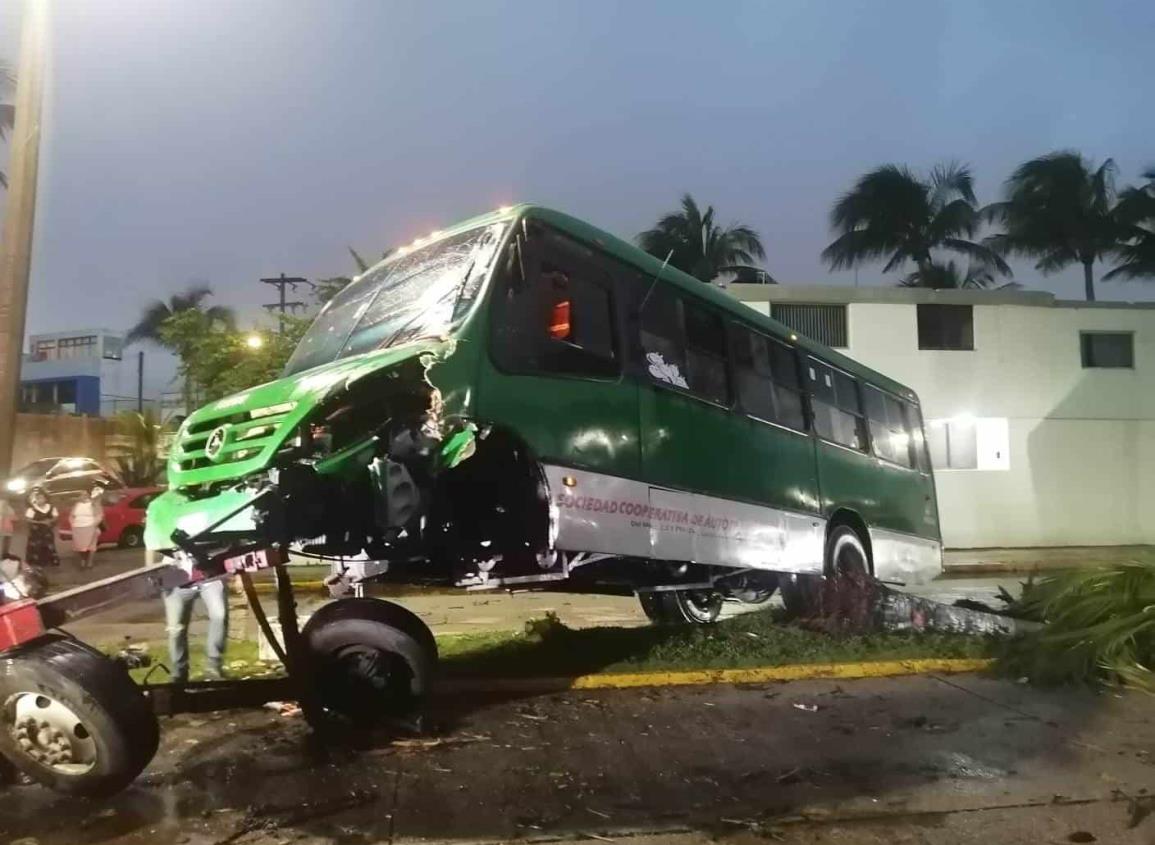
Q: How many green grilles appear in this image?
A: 1